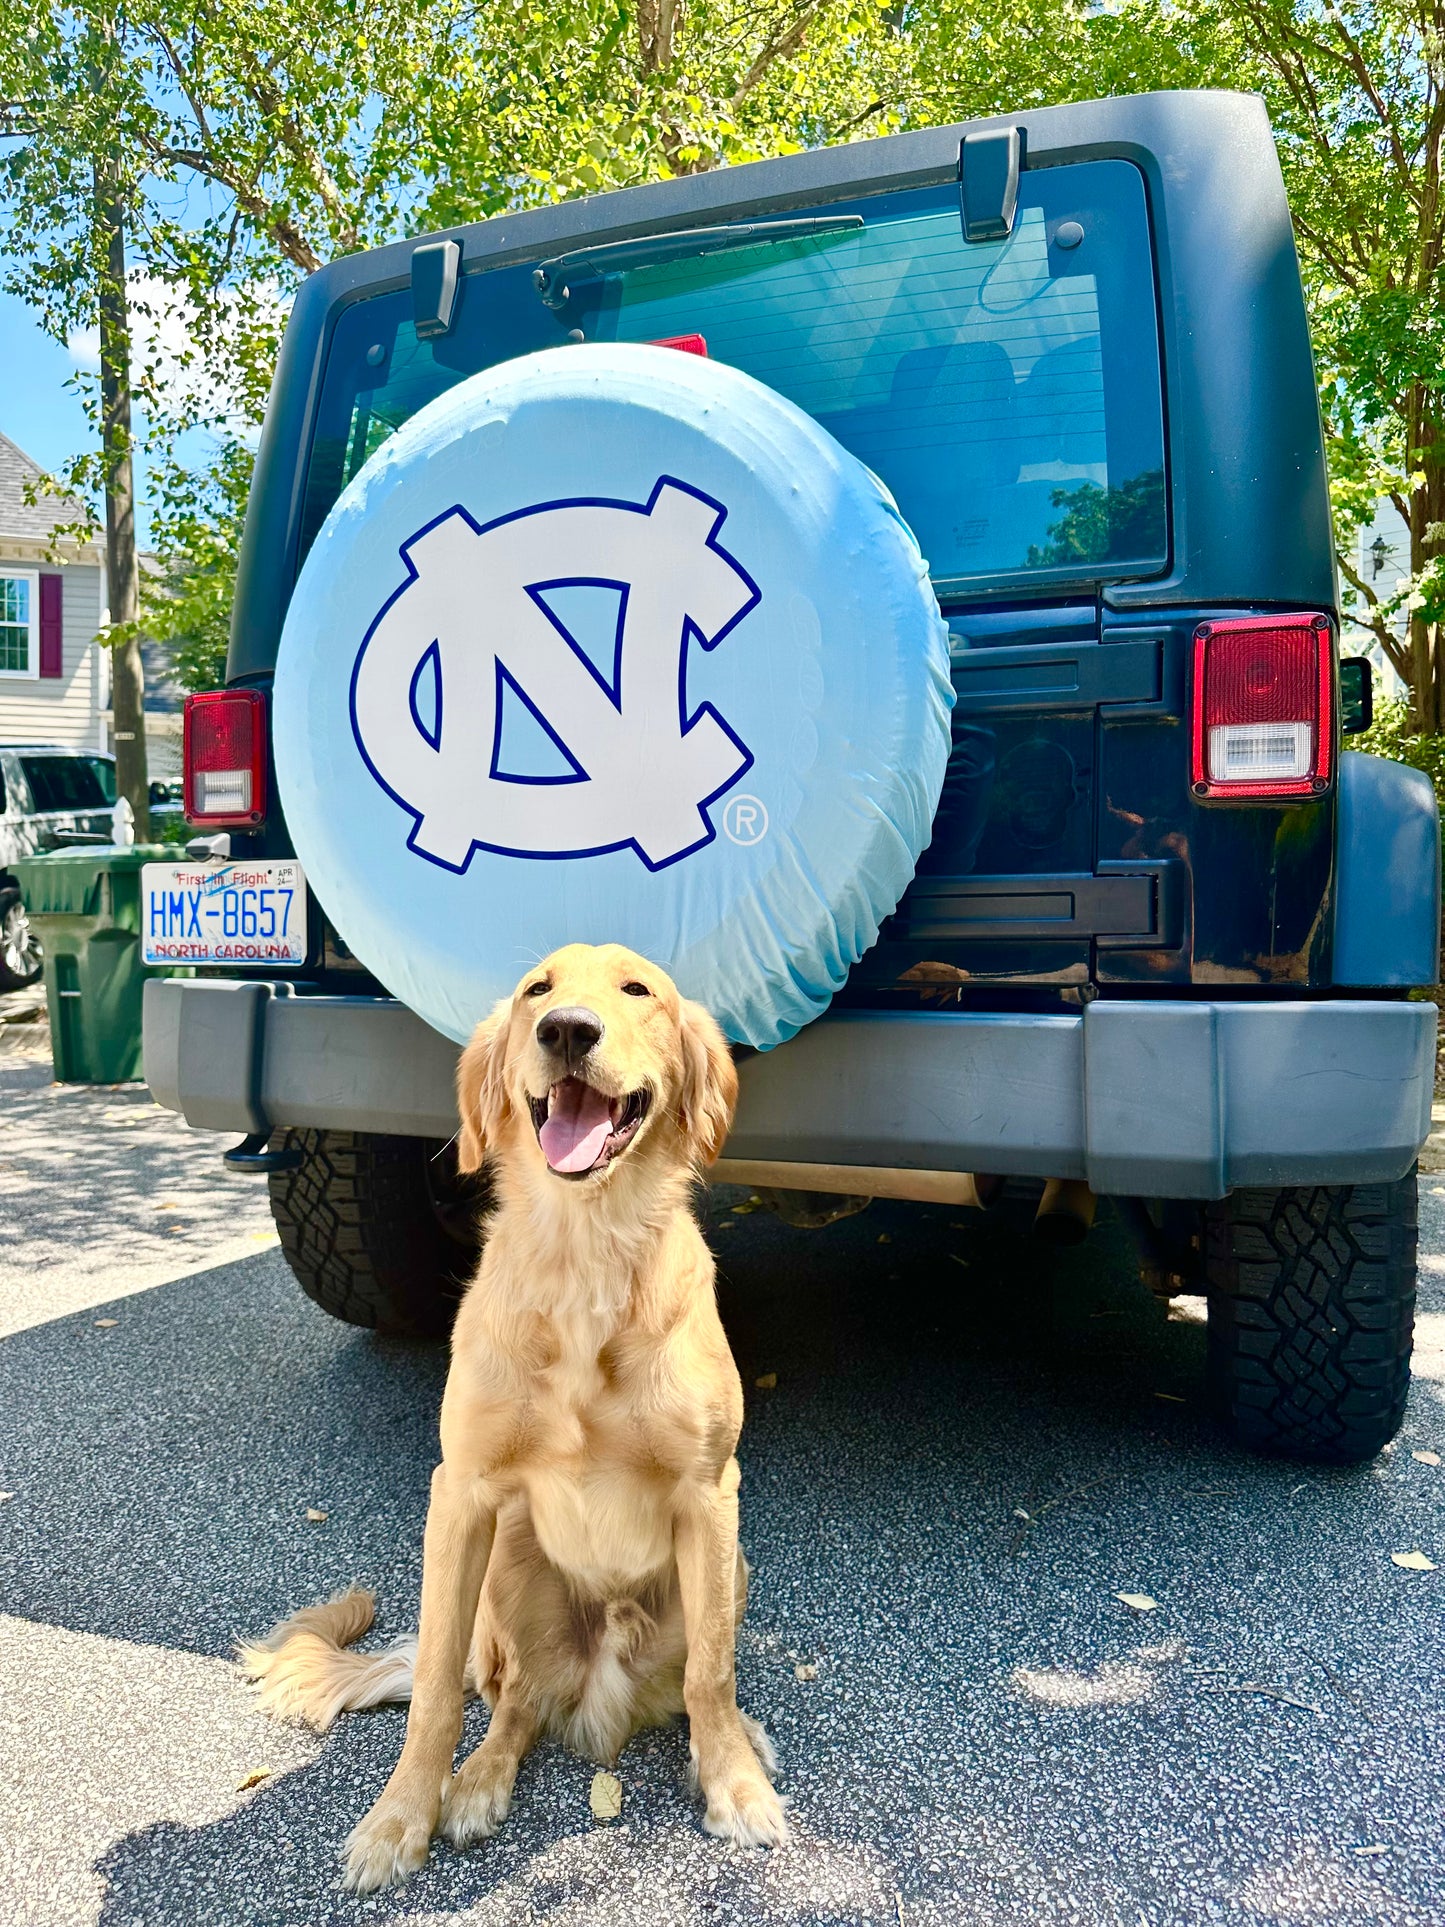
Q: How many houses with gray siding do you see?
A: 1